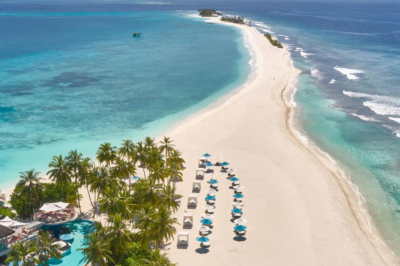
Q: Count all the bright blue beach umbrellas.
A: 11